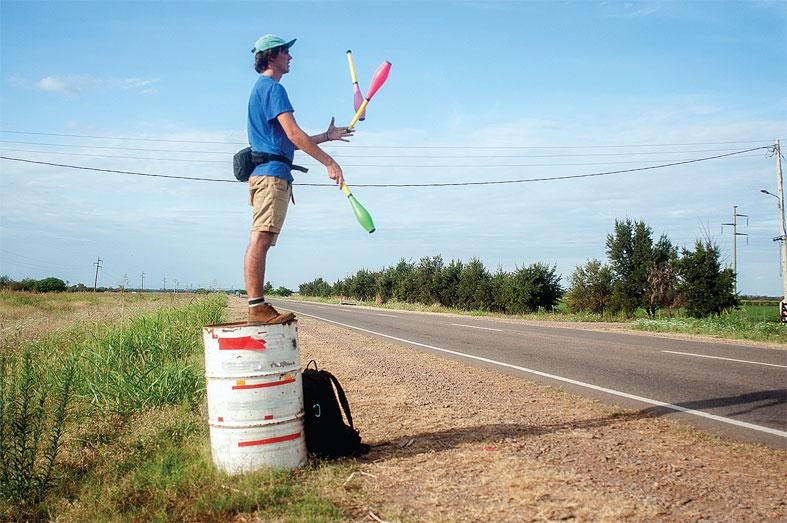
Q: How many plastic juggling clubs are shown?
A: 3